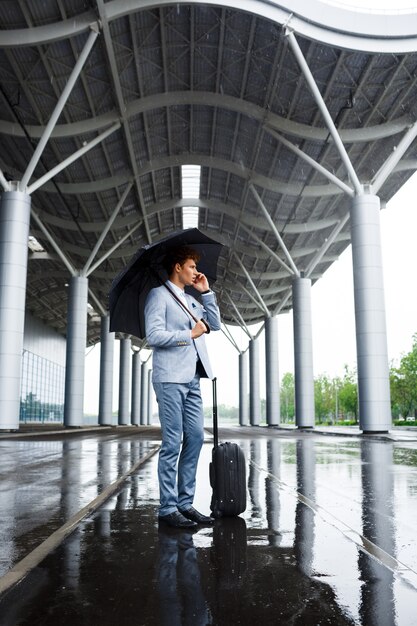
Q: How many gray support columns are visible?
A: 12